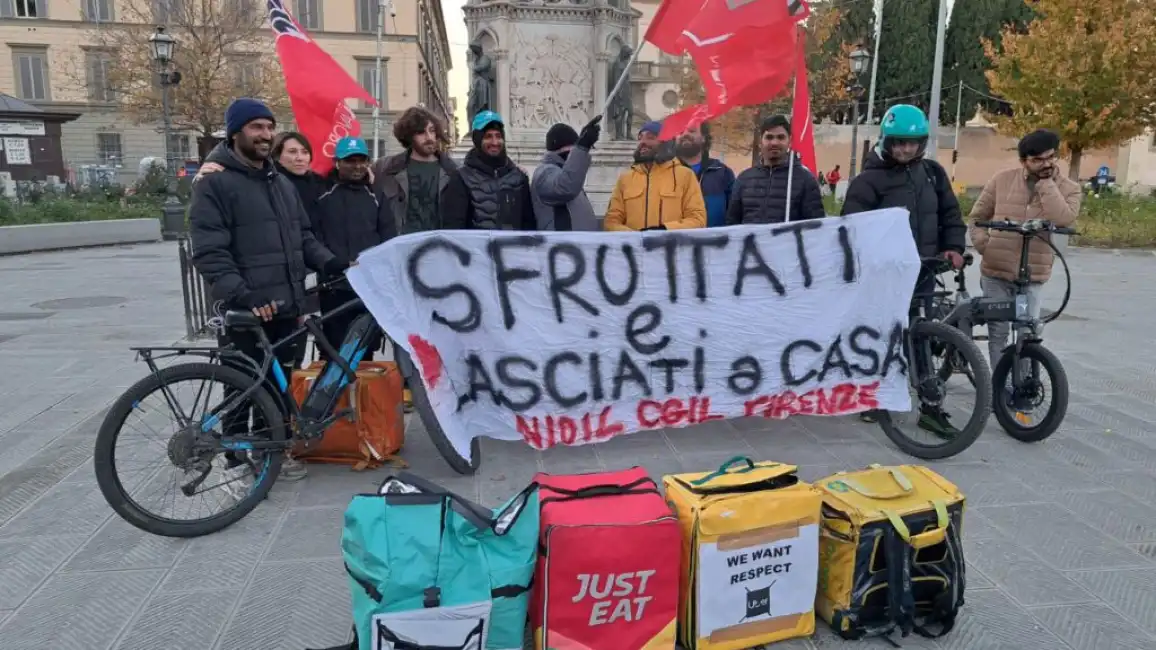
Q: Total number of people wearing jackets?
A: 11